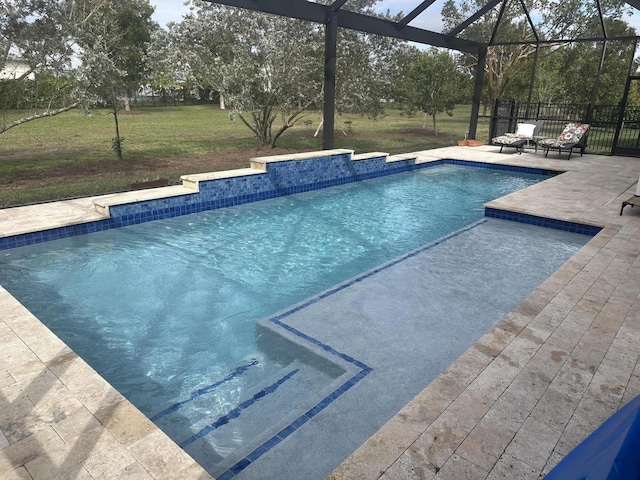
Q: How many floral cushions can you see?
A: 2